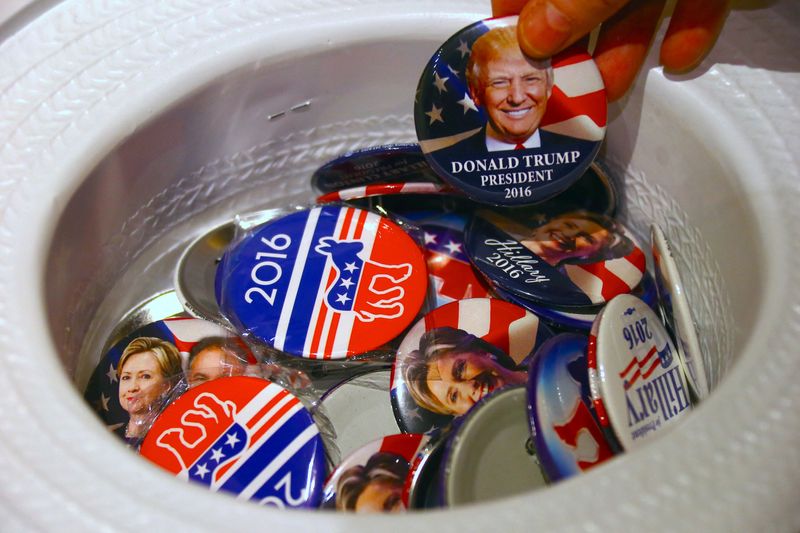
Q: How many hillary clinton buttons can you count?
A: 5